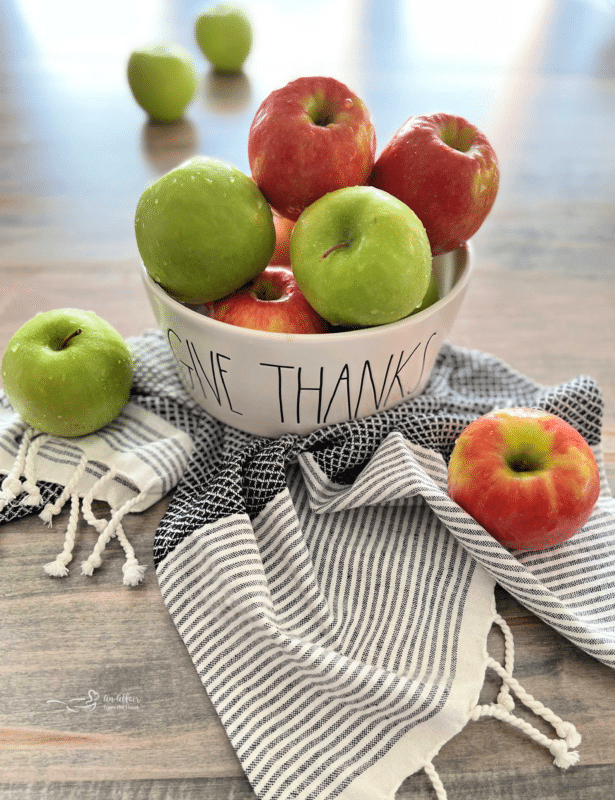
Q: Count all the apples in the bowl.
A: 7